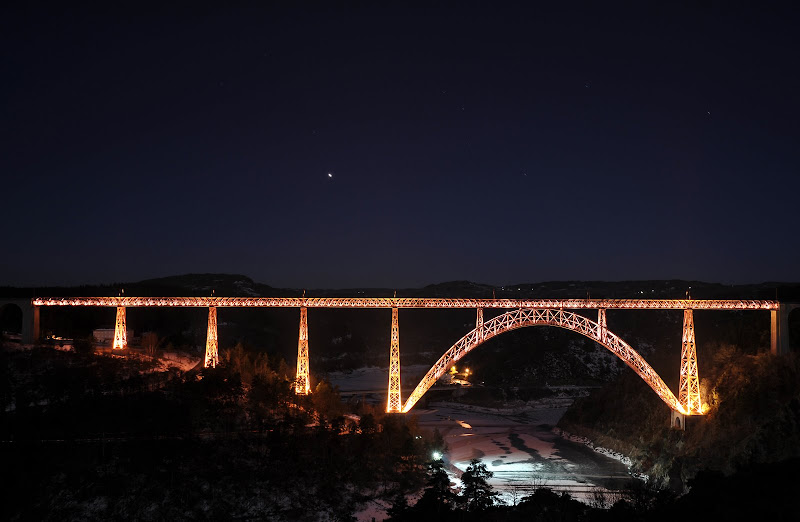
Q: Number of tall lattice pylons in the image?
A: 5